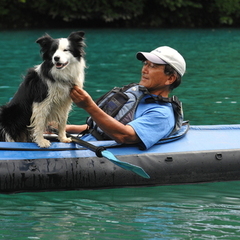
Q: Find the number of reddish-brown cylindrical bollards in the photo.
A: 0